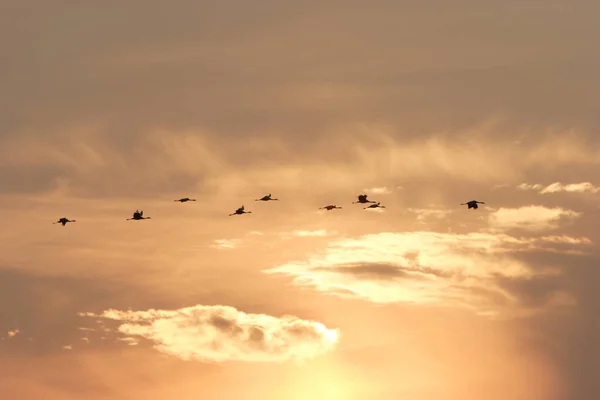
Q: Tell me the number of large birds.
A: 9